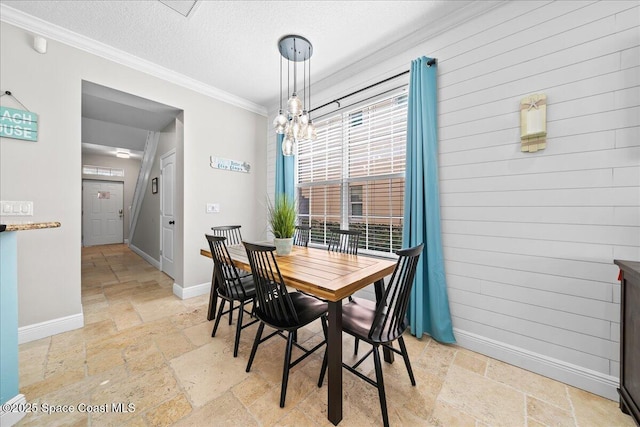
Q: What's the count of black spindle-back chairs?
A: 6